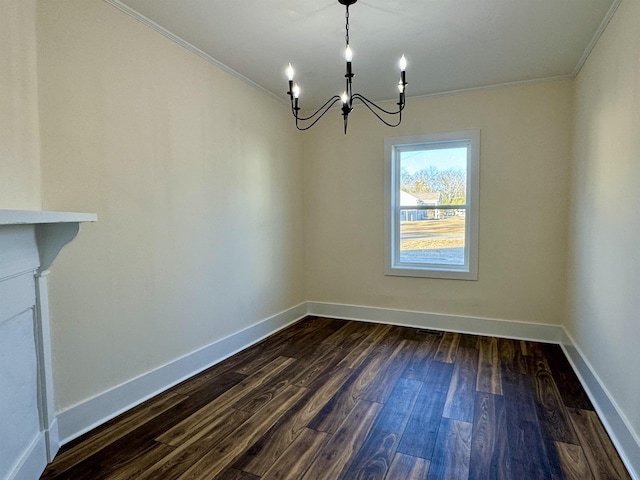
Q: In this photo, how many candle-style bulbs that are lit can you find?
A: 6